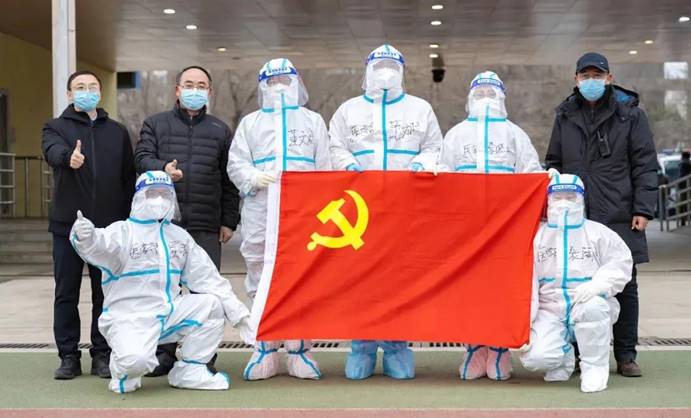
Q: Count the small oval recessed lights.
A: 10